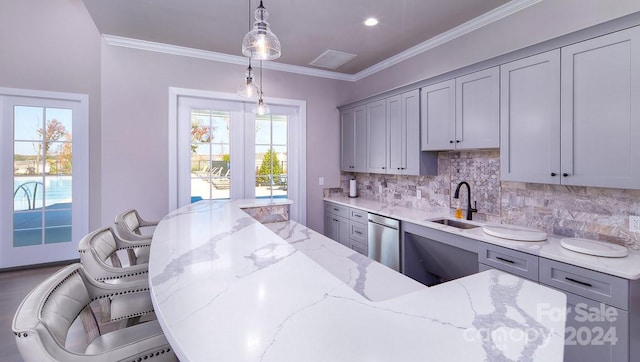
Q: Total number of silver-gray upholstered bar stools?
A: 3